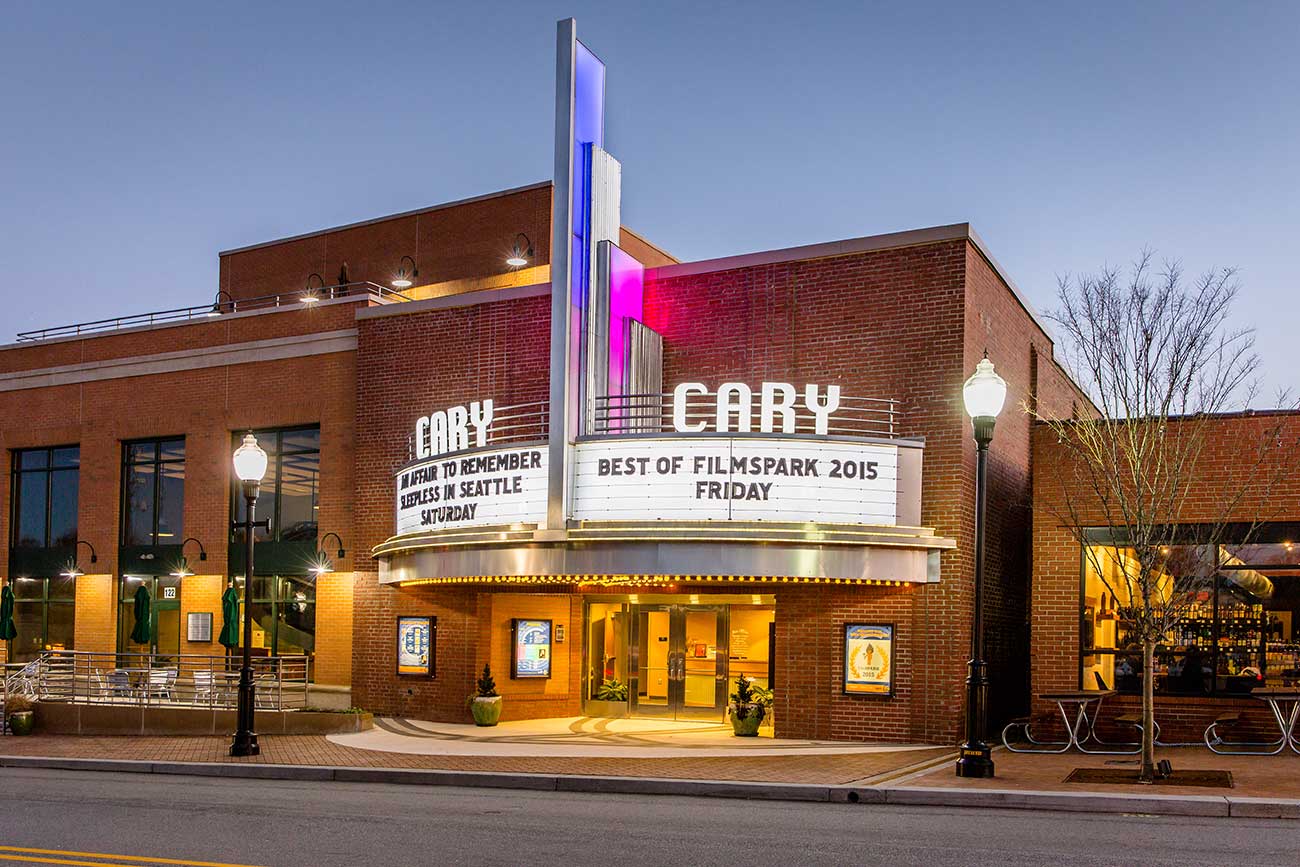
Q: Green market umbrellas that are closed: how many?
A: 3